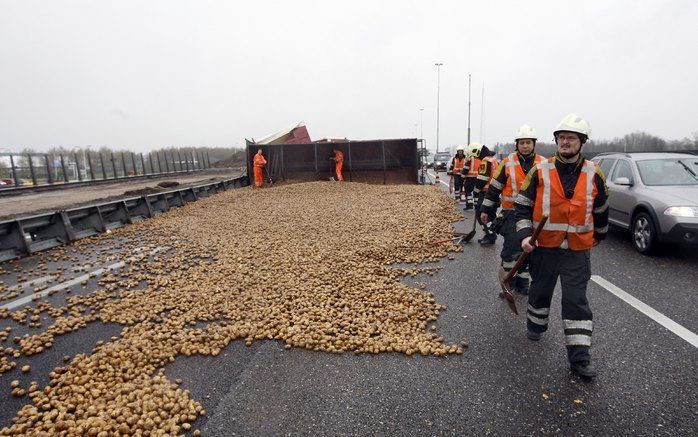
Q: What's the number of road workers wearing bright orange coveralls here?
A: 2